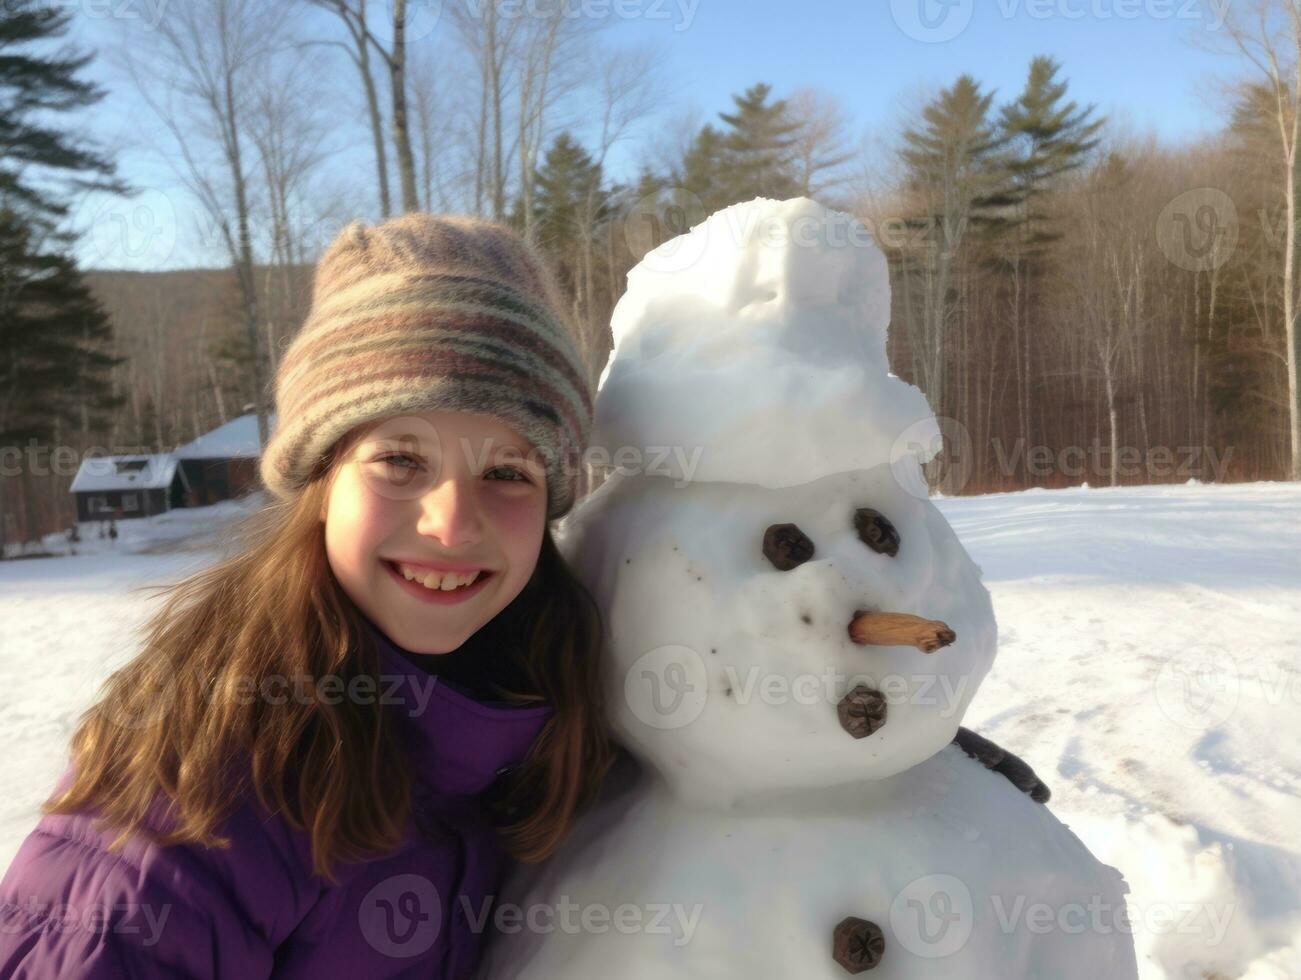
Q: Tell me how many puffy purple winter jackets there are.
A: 1